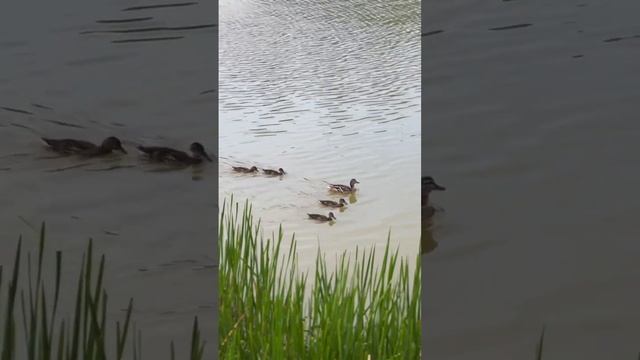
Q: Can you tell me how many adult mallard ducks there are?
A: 1